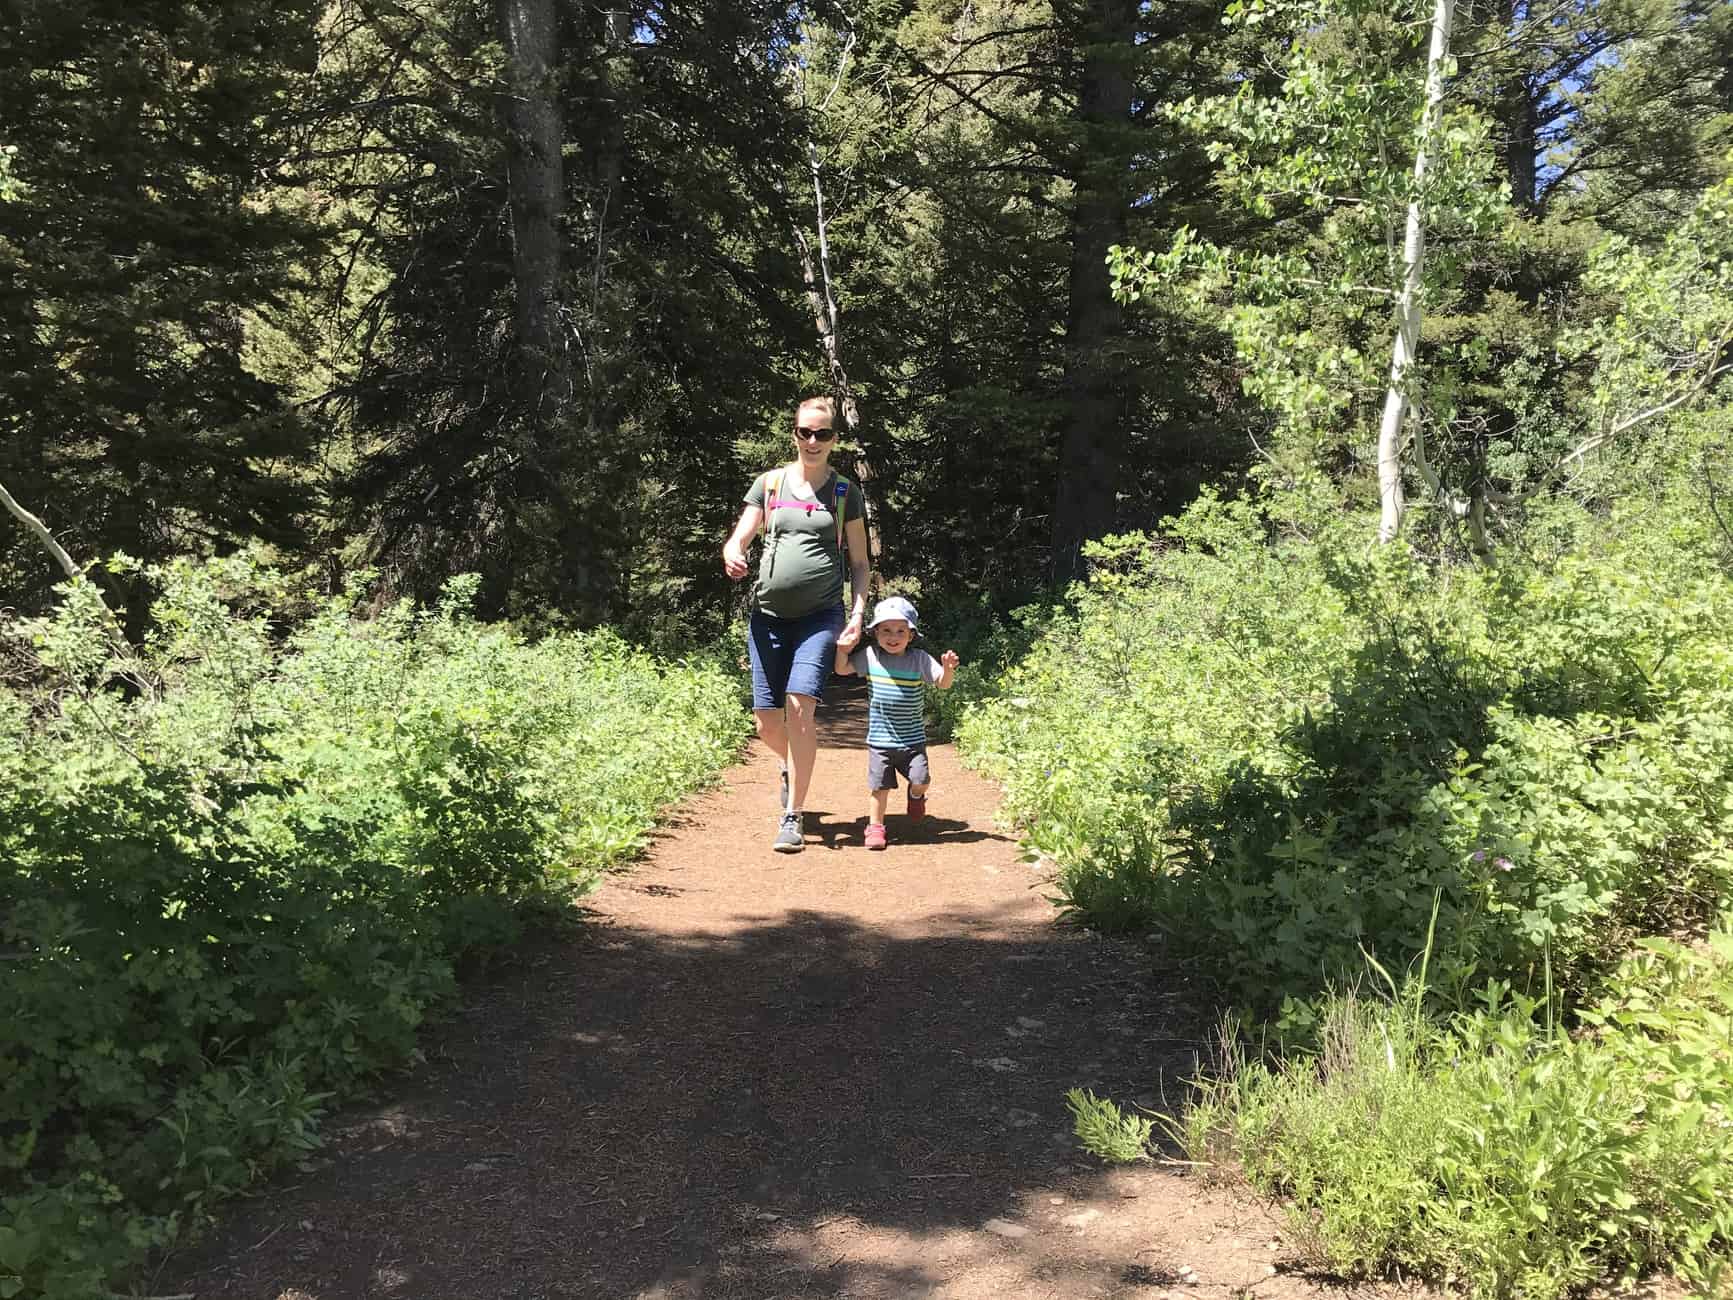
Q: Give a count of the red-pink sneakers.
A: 2